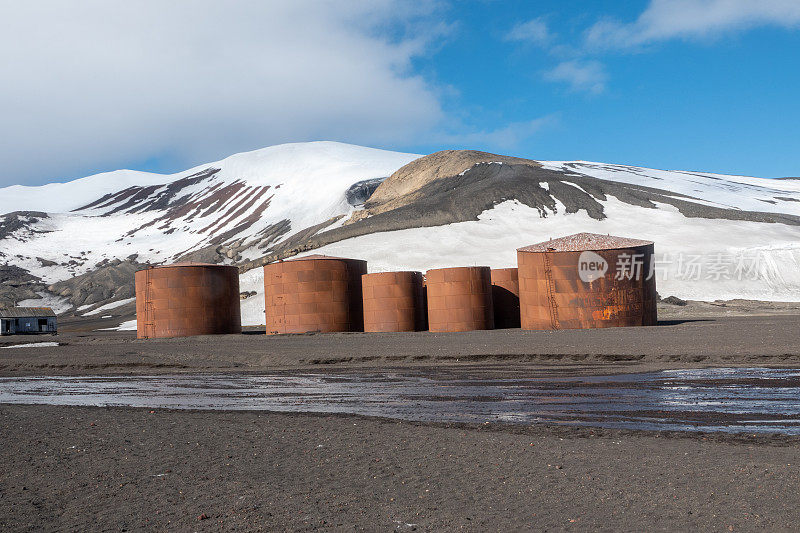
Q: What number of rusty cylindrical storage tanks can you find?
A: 6